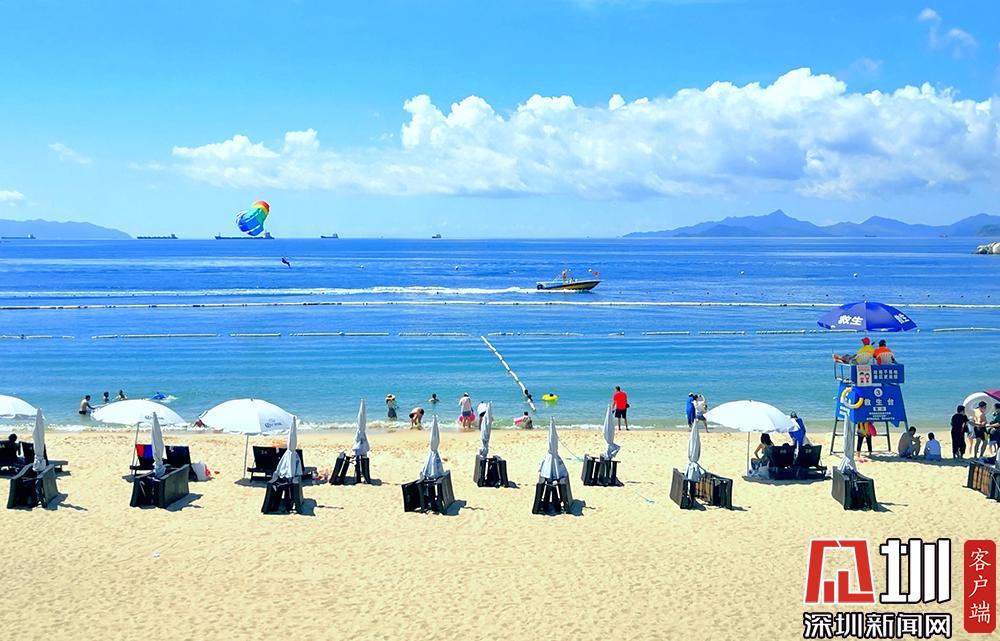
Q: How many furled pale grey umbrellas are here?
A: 10